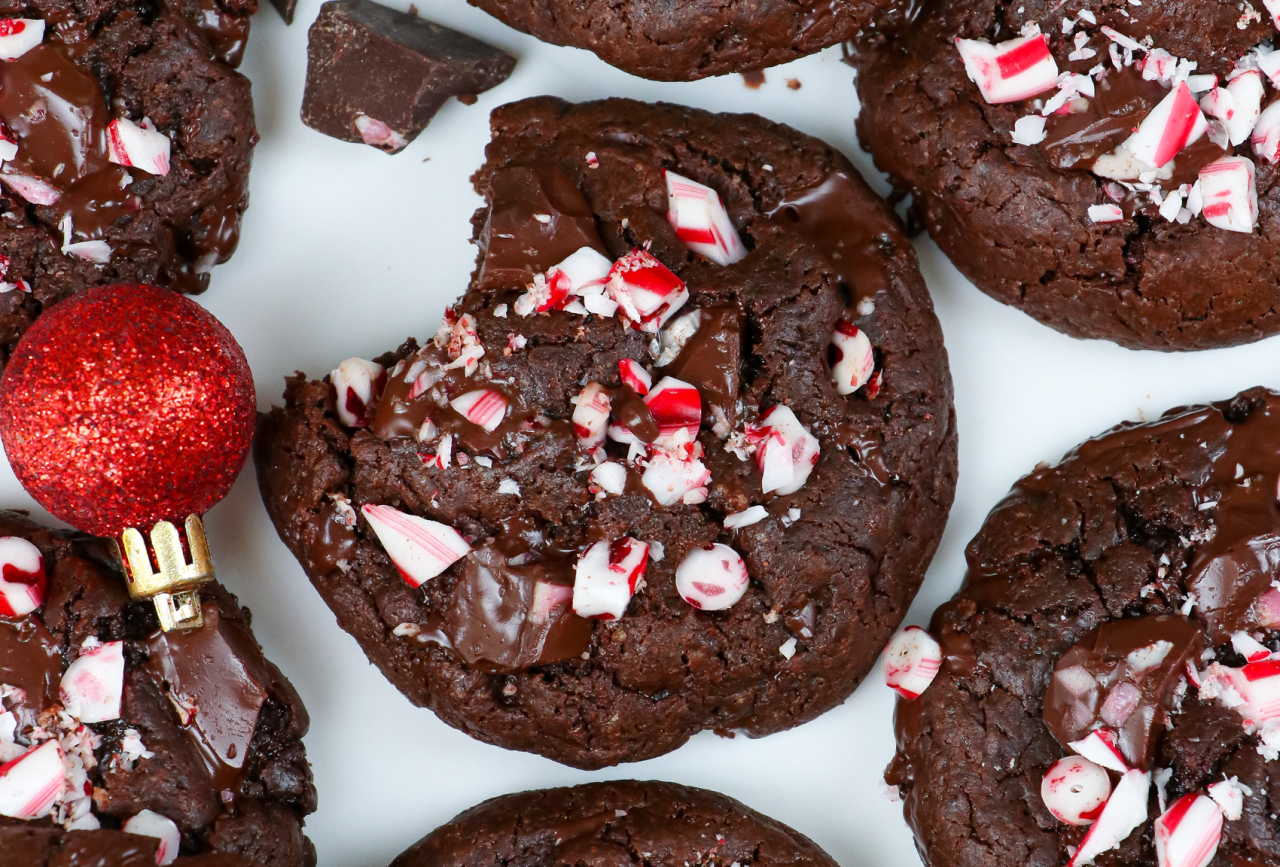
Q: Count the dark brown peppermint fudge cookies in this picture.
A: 7